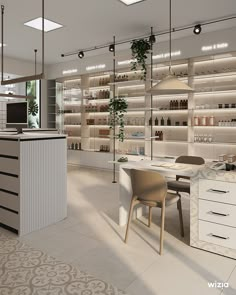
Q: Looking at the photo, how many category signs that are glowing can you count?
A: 5